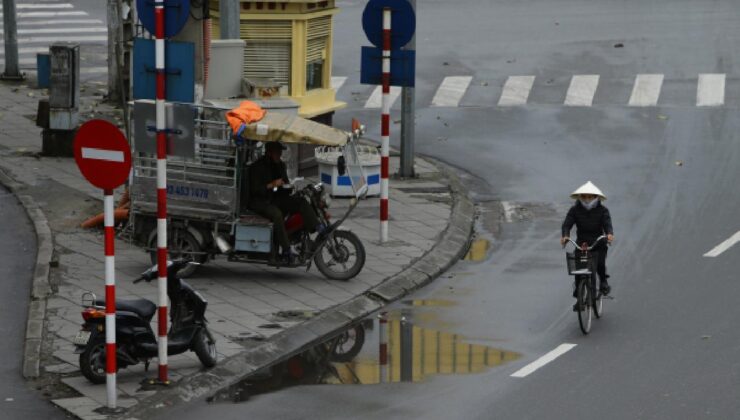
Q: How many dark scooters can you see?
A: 1